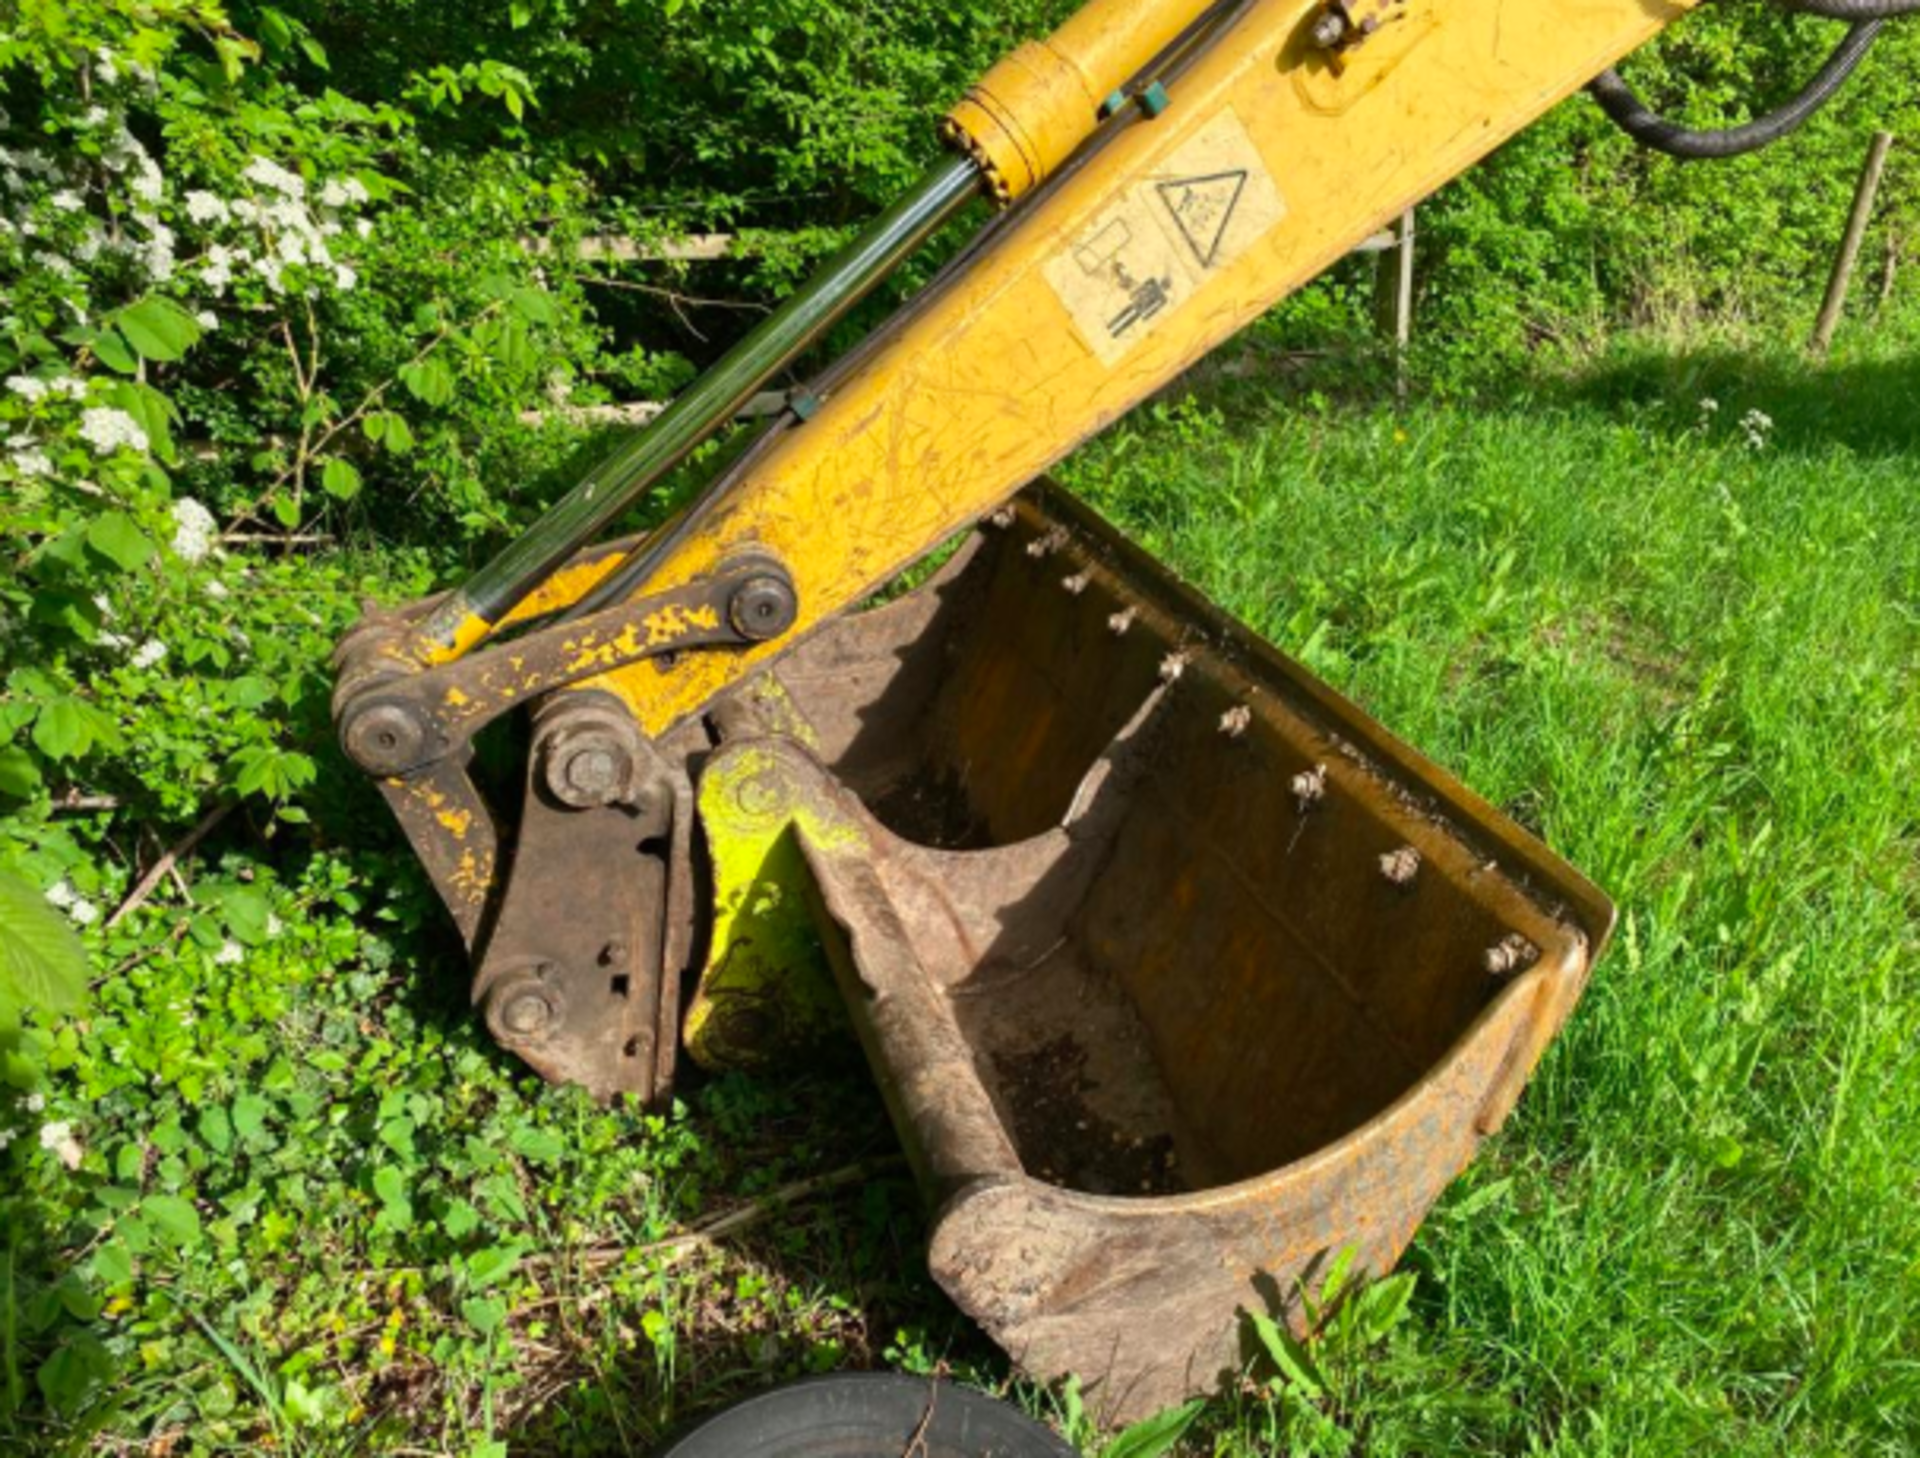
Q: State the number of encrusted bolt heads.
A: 9